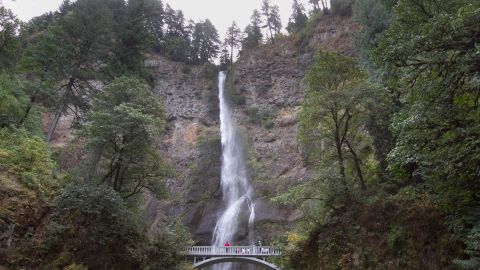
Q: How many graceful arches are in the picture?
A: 1